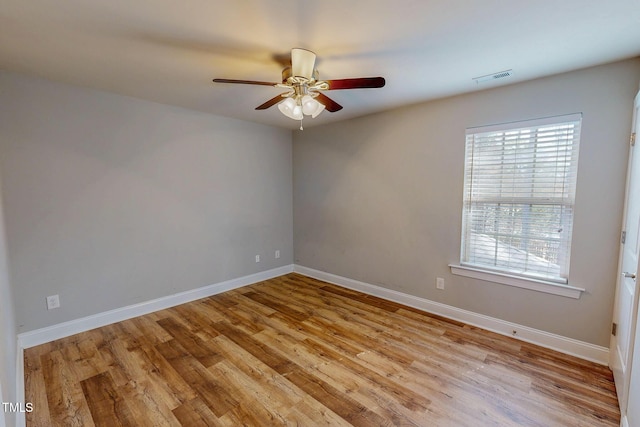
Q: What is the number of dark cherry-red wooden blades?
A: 4